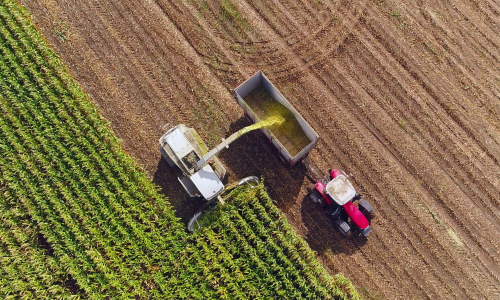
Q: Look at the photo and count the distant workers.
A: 0